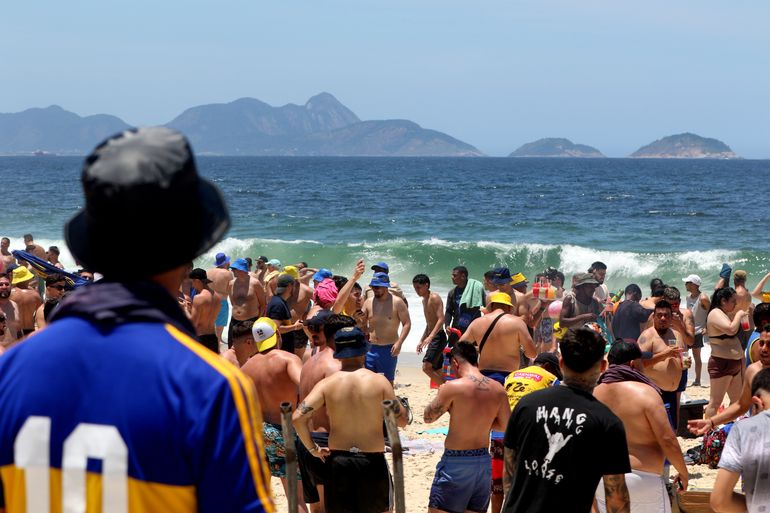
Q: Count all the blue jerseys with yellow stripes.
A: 1